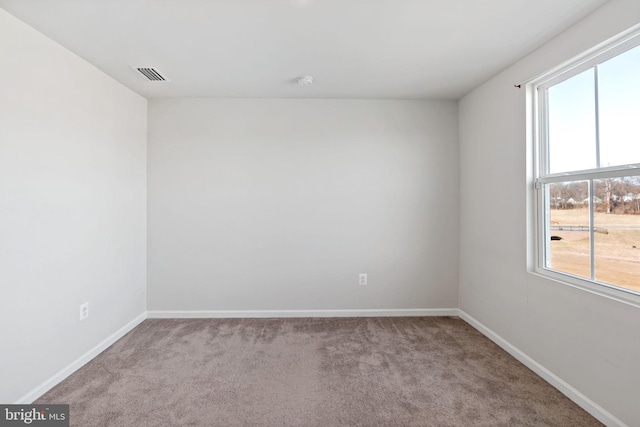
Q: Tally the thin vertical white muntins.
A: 2